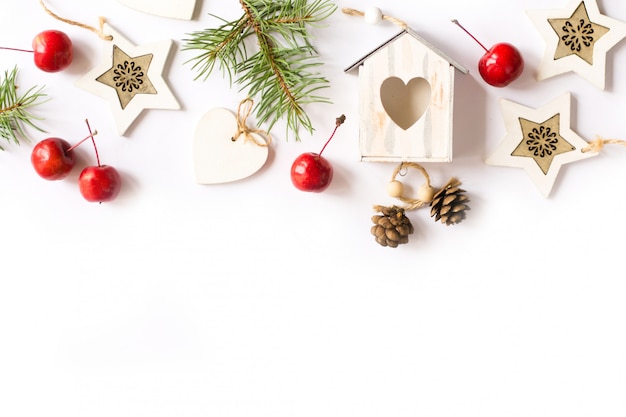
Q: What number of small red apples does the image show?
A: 5